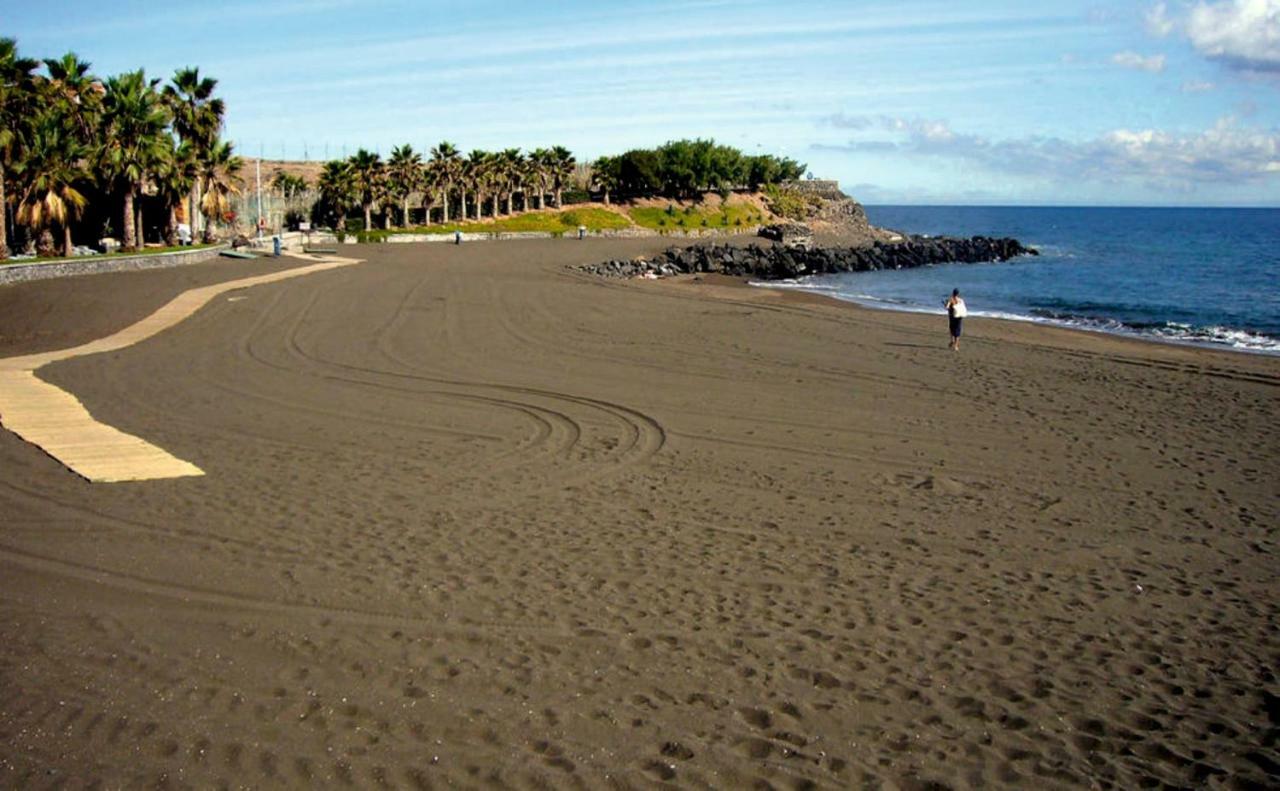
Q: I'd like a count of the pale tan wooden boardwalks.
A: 1